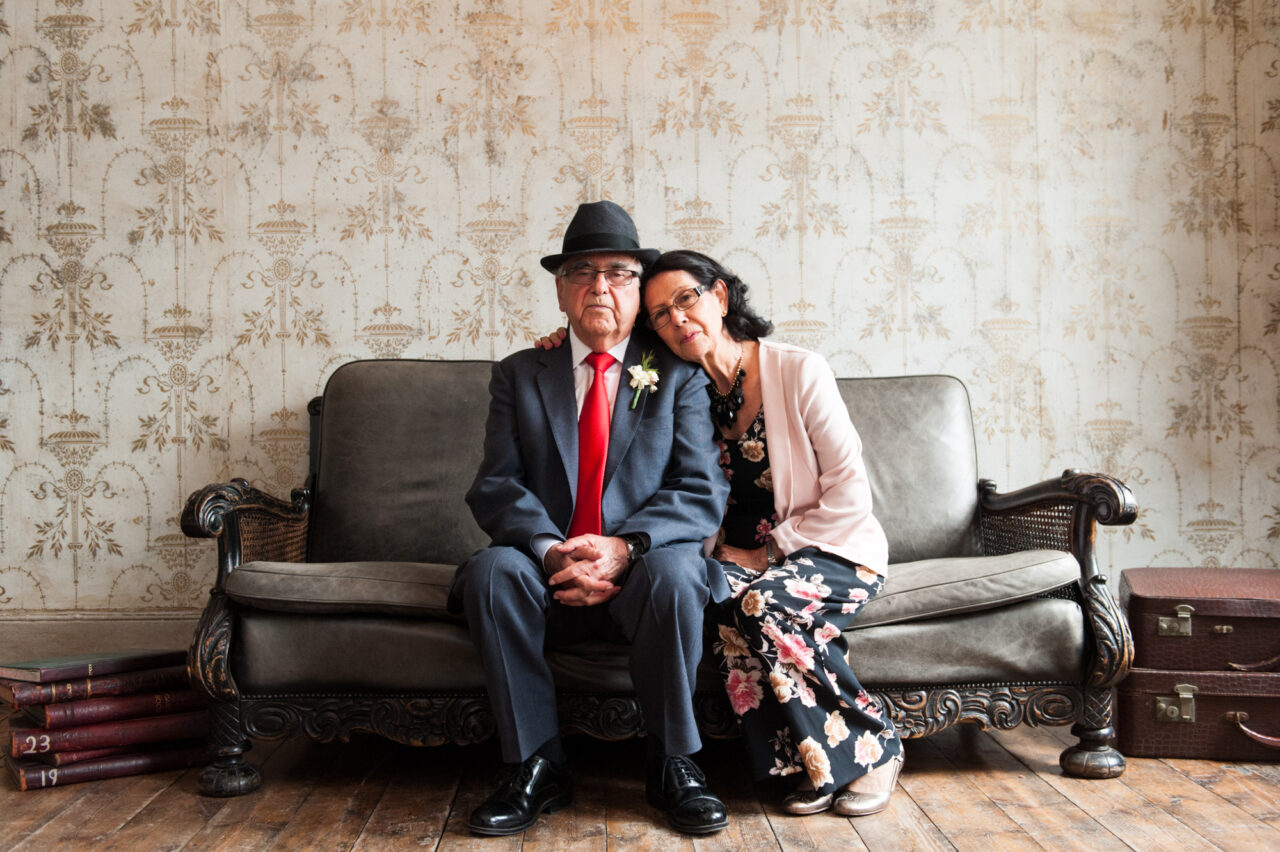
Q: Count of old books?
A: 6